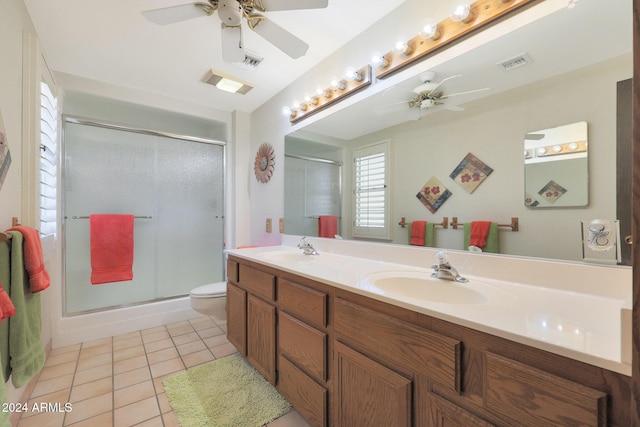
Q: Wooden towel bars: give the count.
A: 2